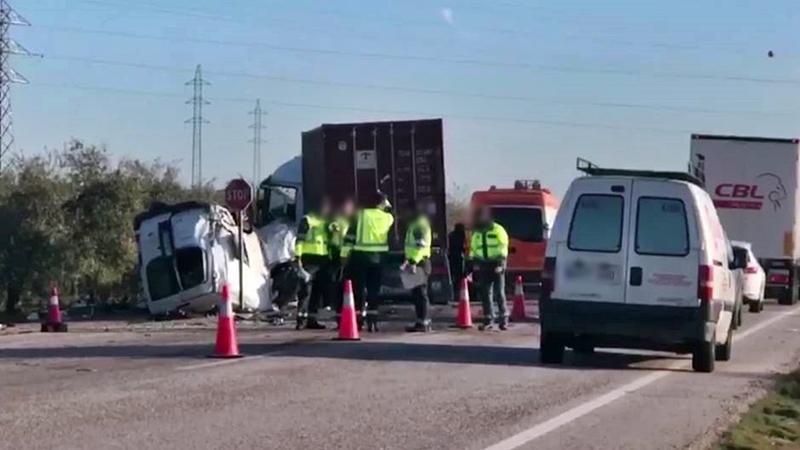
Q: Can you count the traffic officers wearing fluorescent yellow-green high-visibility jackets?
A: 5